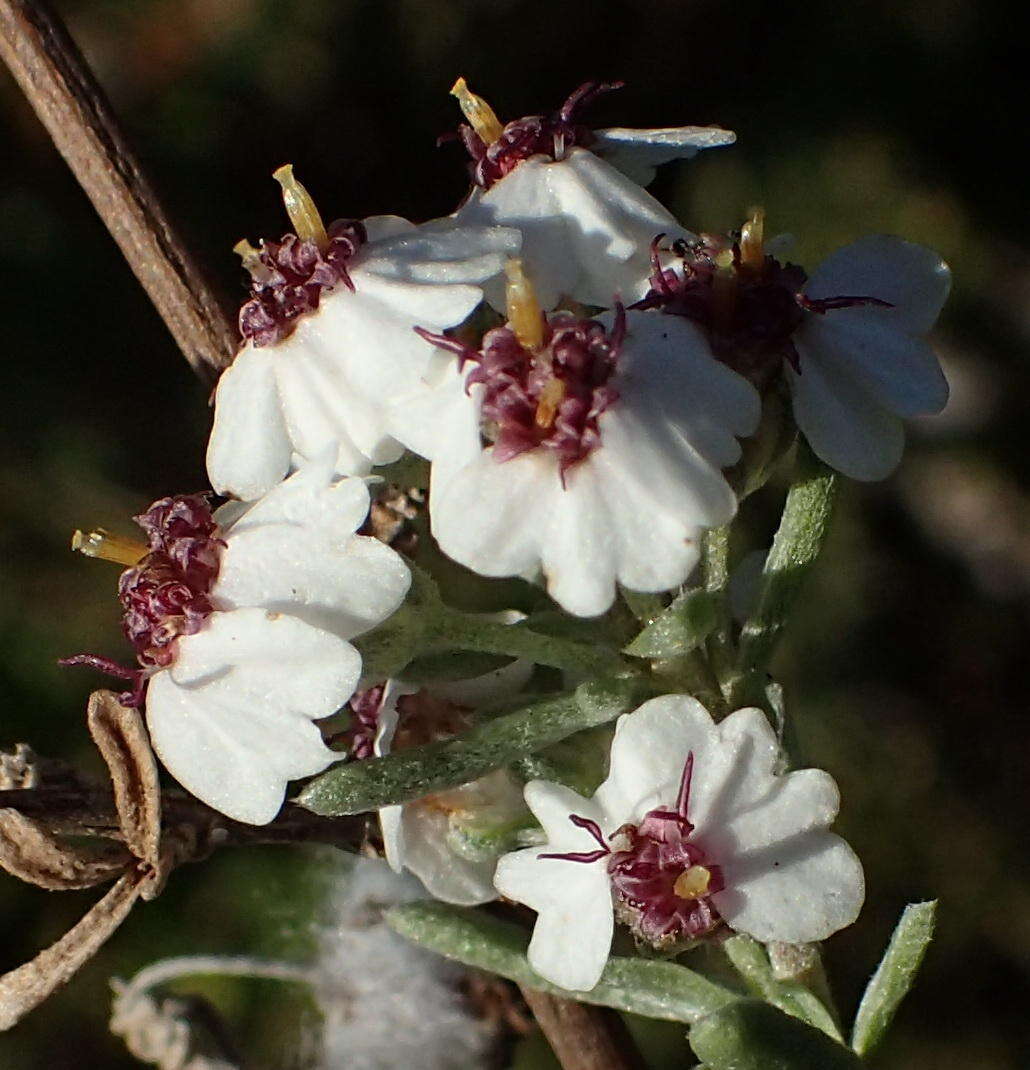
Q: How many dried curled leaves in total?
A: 3